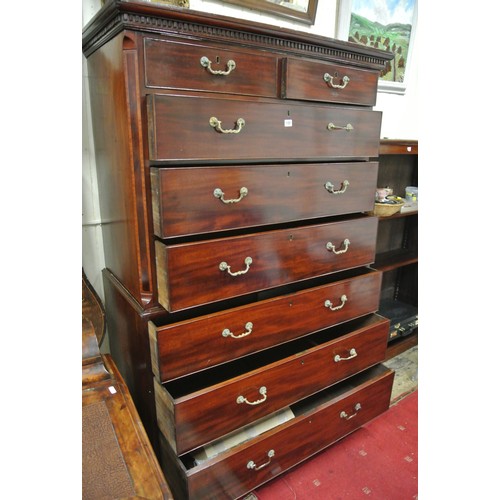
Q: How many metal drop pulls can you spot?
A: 14